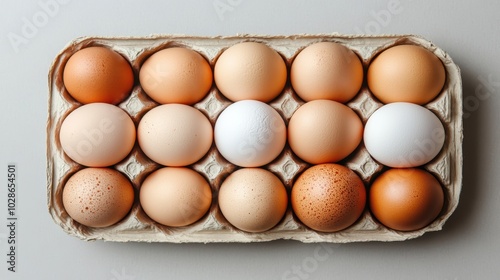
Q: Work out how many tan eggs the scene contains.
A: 13